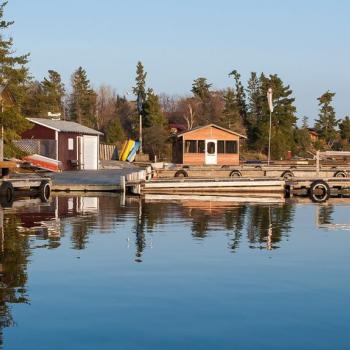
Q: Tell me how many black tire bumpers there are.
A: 7